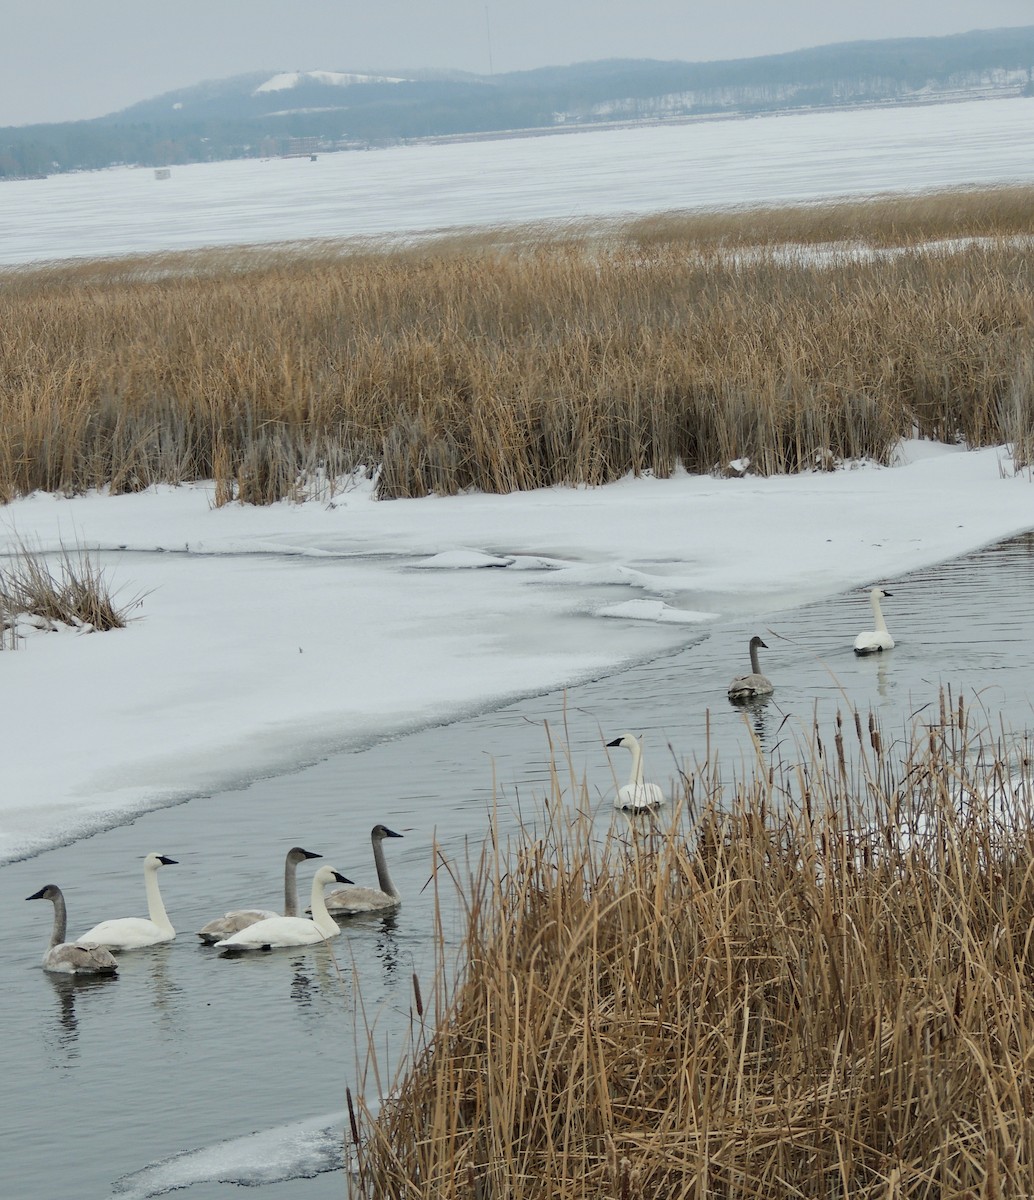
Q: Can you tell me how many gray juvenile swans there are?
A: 4